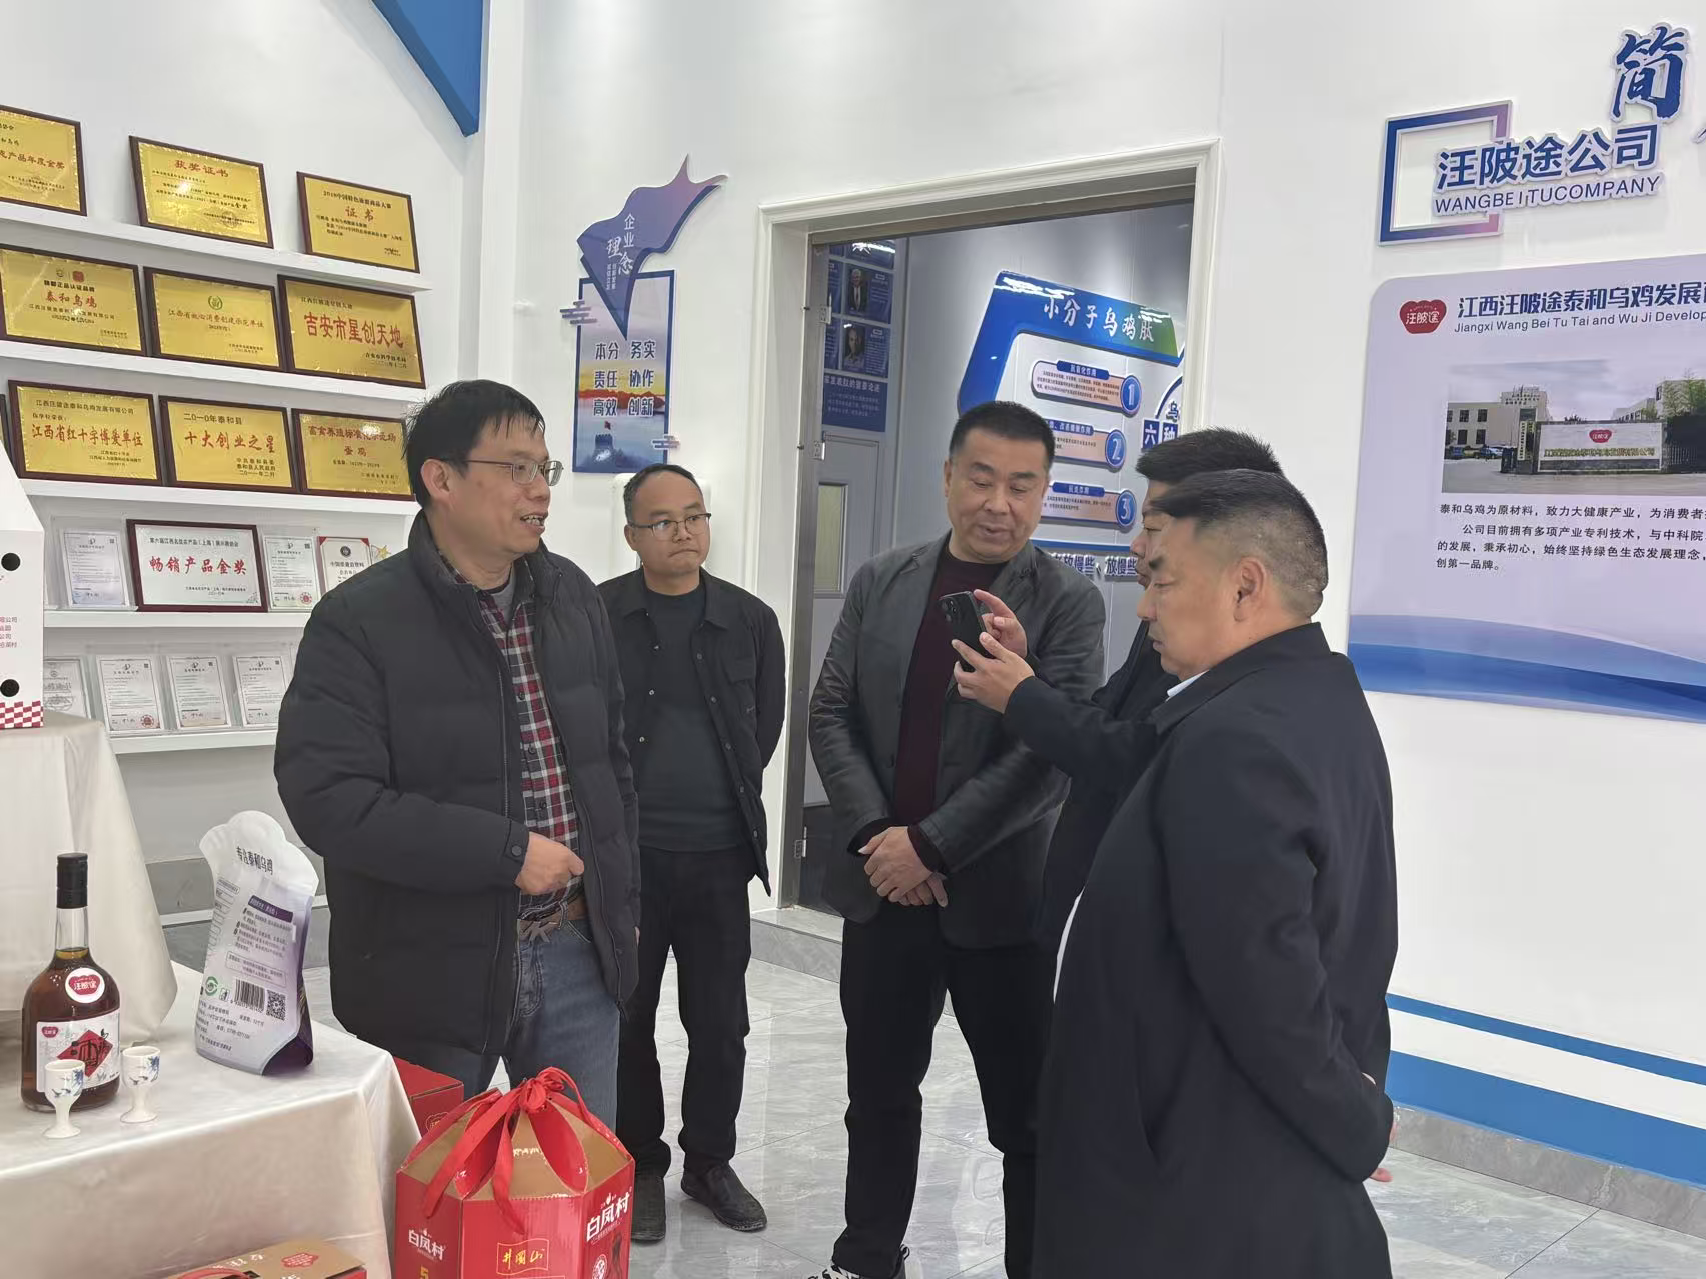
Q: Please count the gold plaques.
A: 9